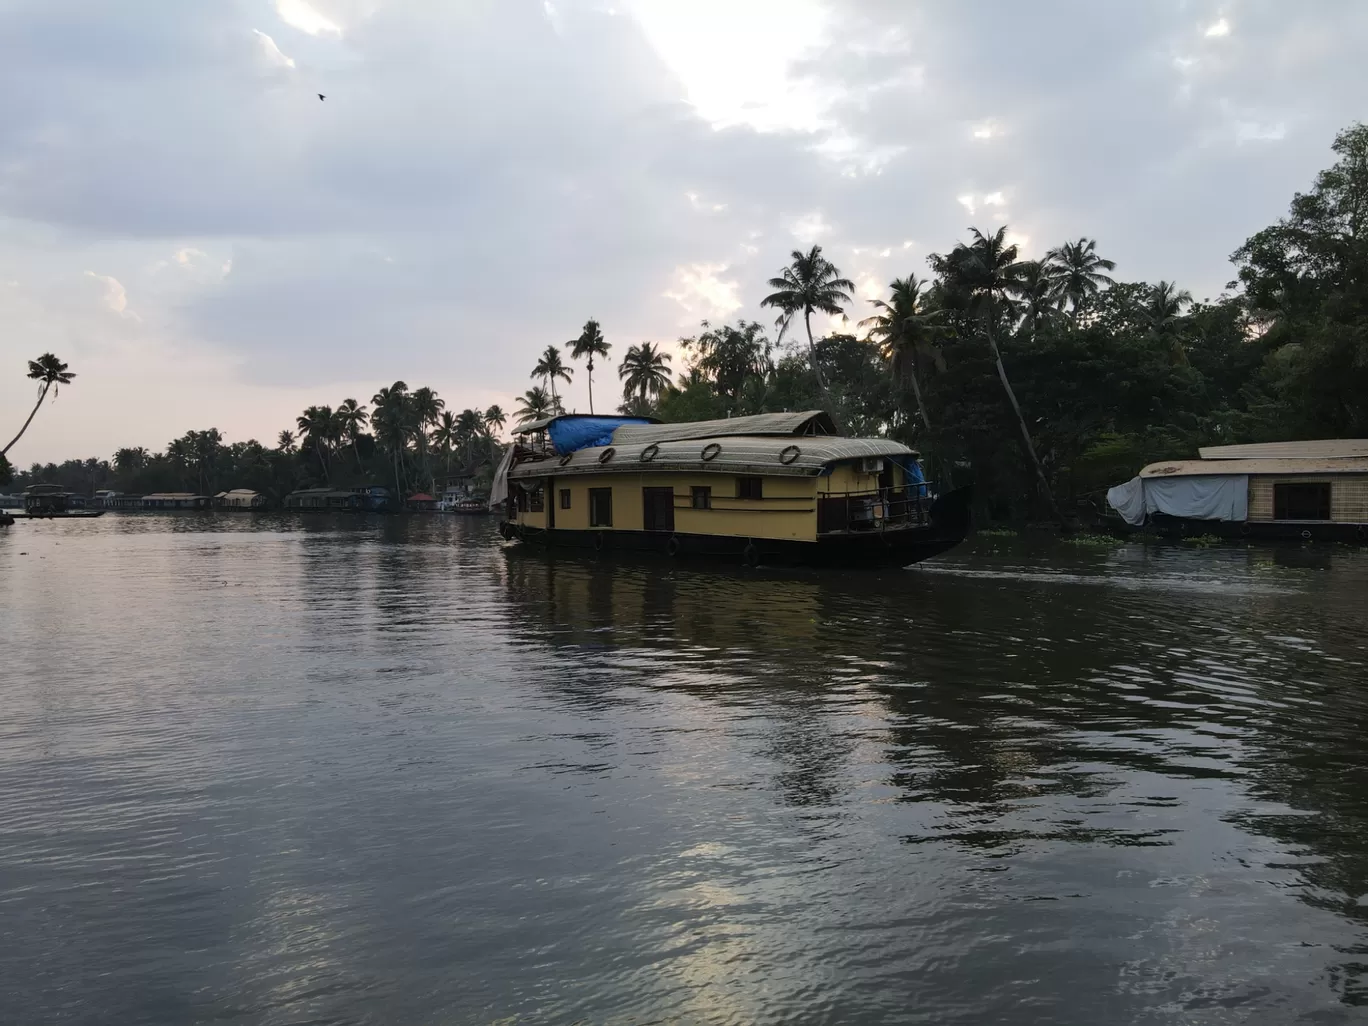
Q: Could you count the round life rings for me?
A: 5